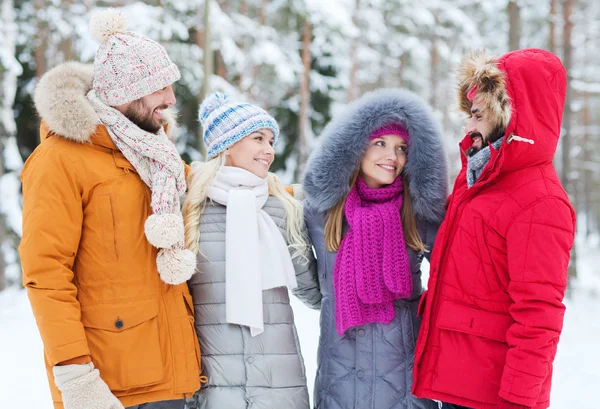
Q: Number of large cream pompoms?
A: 3